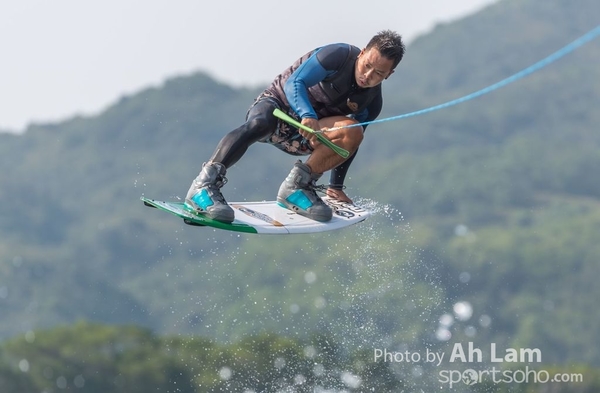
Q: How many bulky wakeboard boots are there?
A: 2